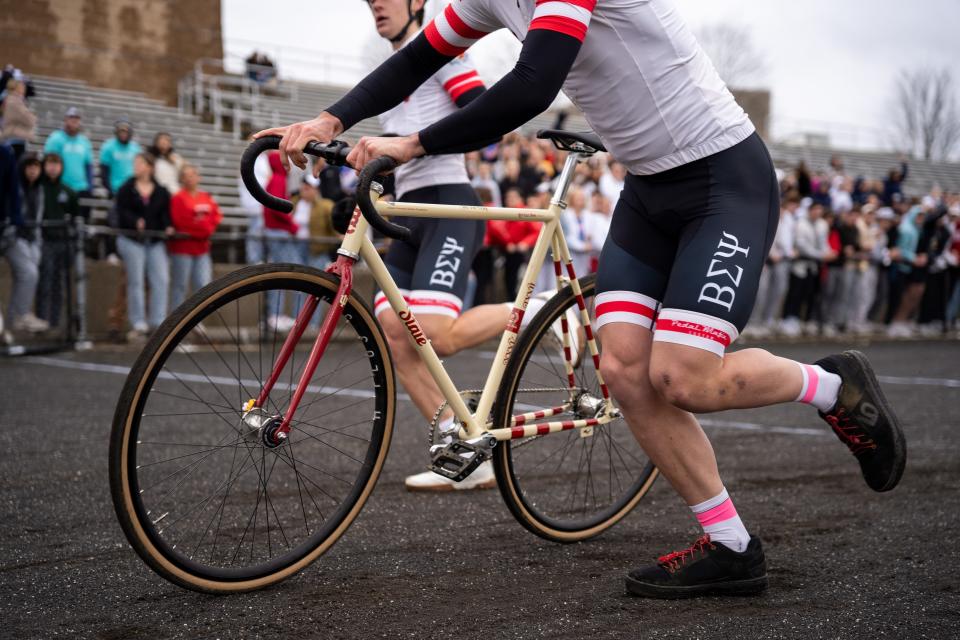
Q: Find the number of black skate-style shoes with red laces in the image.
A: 2